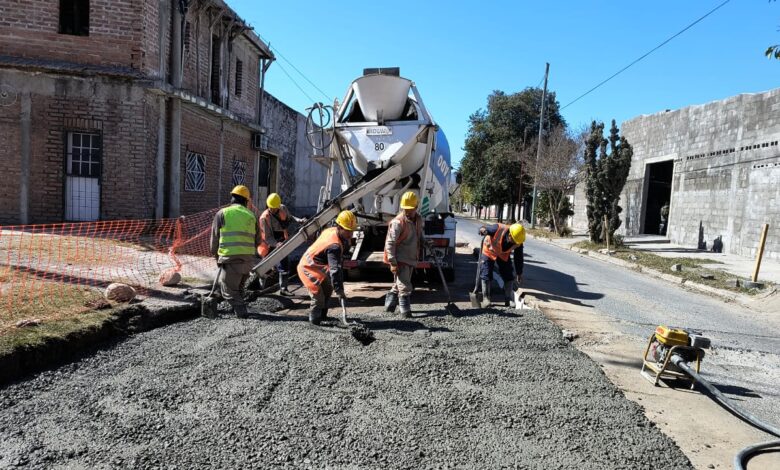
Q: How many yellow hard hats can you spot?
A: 5